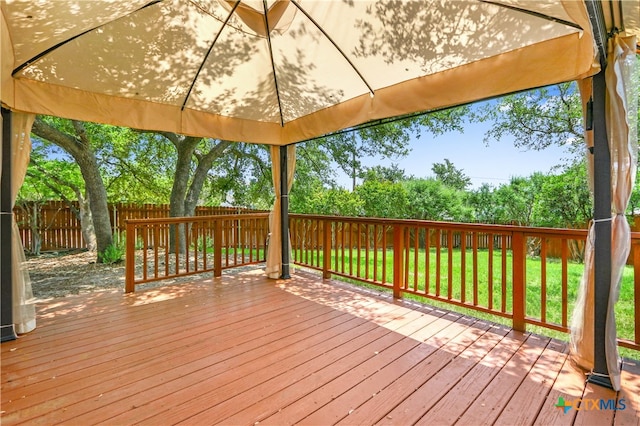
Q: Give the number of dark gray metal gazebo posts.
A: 3